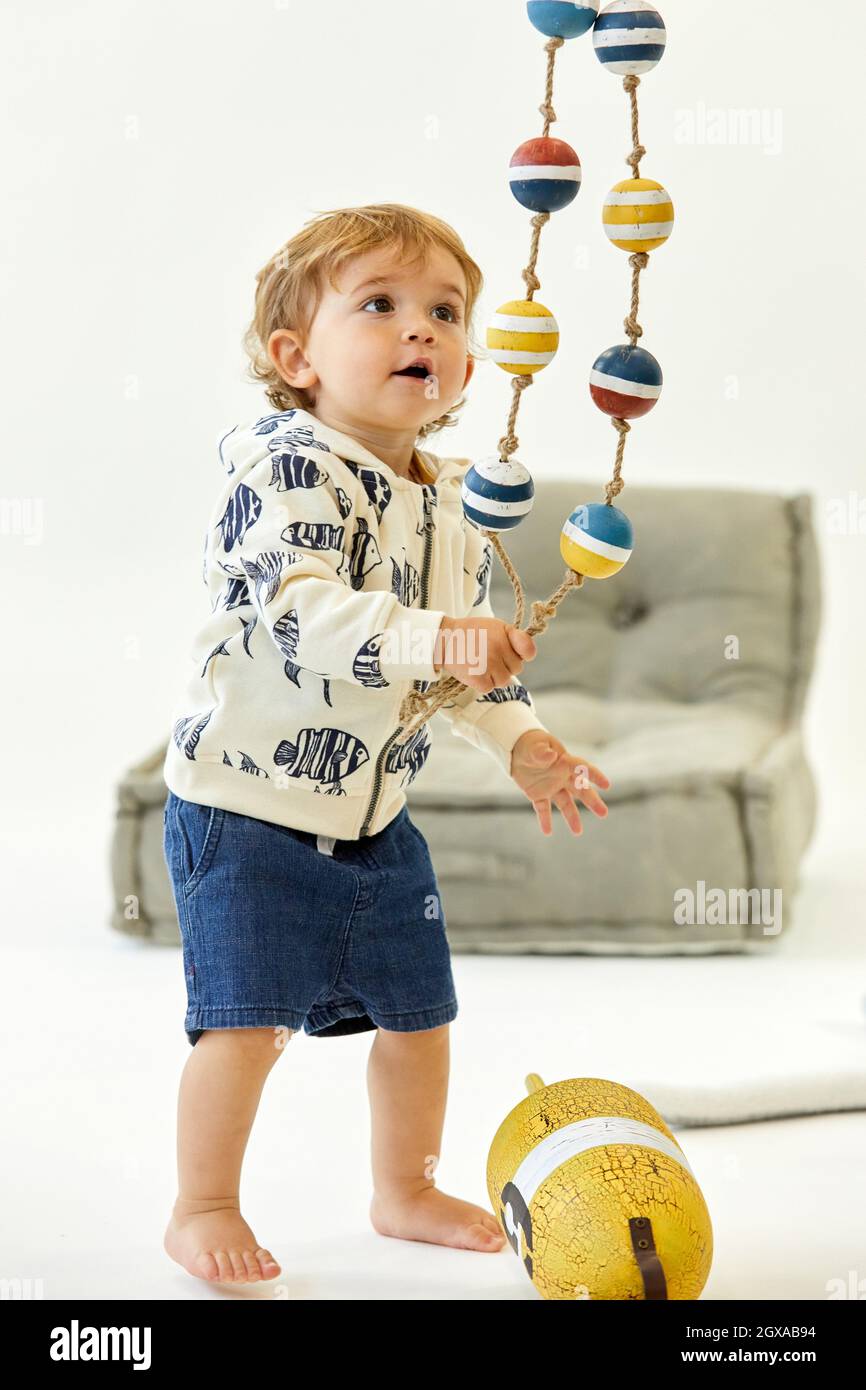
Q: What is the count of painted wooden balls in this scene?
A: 8